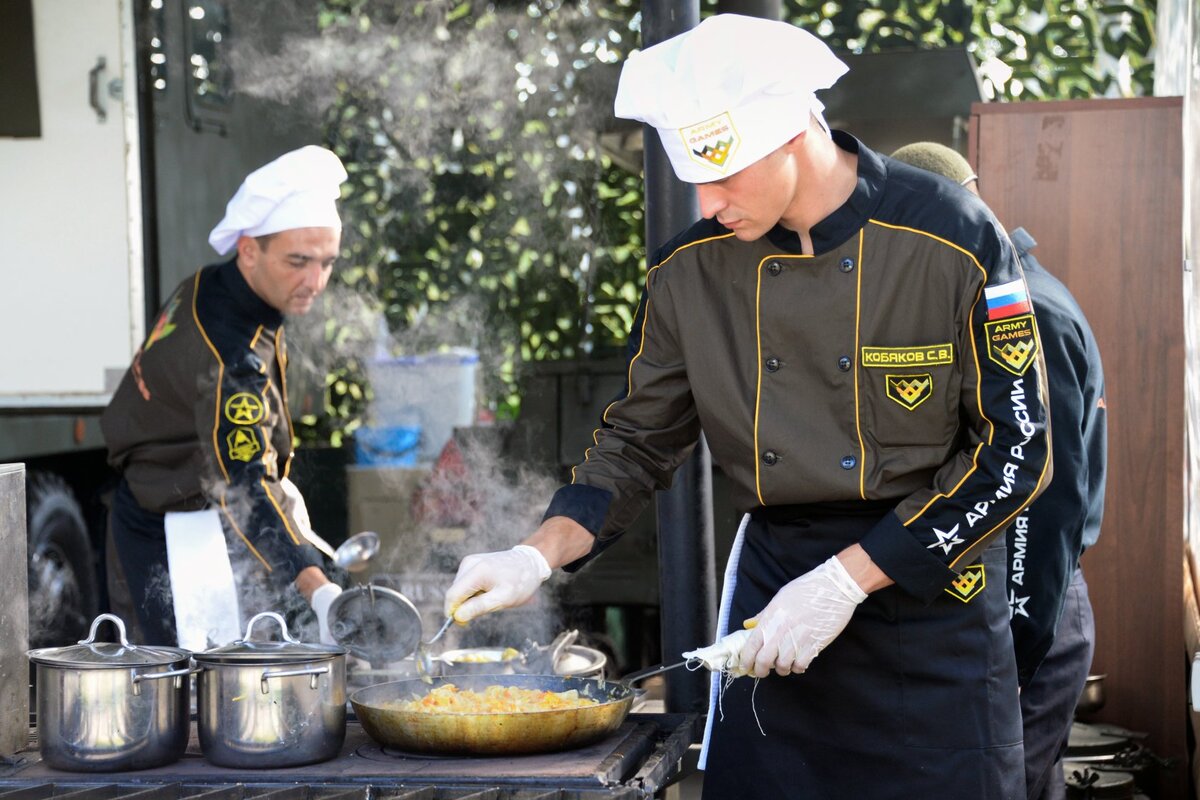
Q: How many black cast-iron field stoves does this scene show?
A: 1